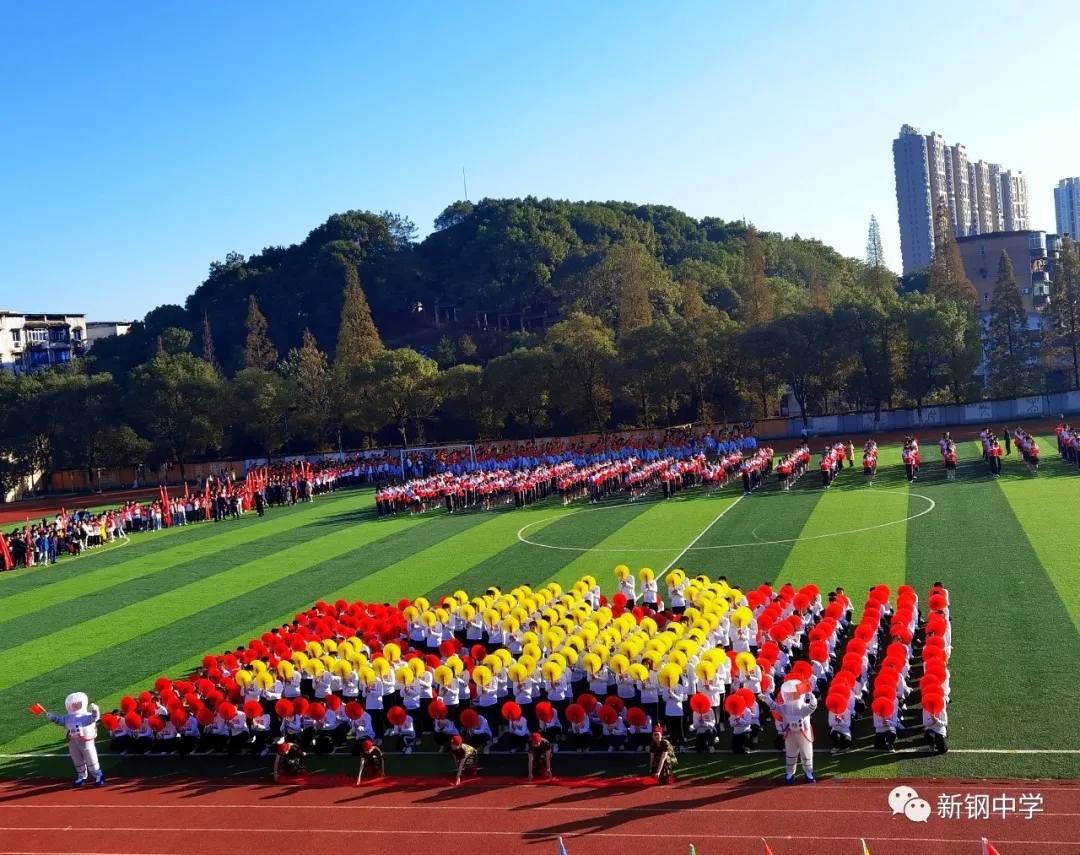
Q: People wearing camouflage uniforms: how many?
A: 5